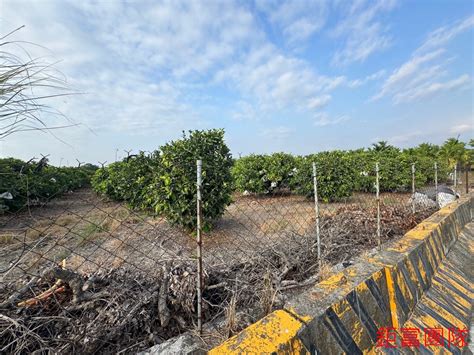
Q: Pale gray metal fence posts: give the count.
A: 6